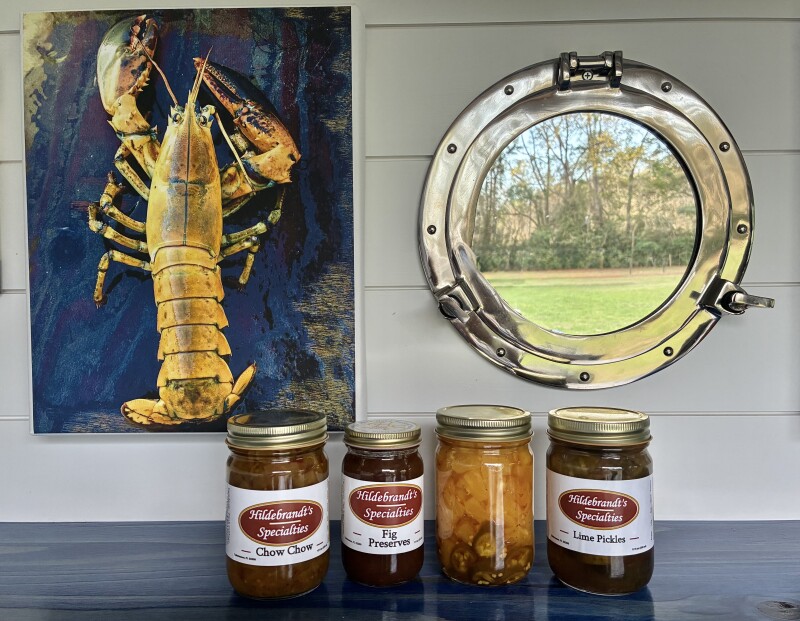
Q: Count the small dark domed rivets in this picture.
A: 9